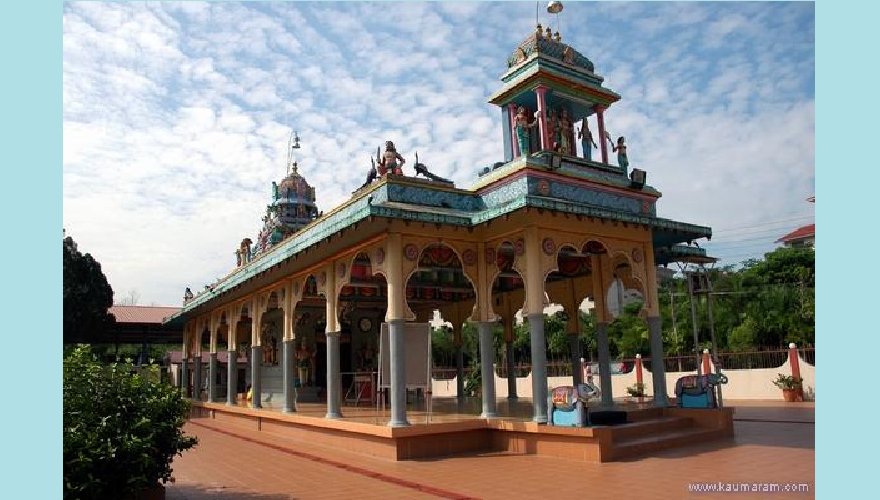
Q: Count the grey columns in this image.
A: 15